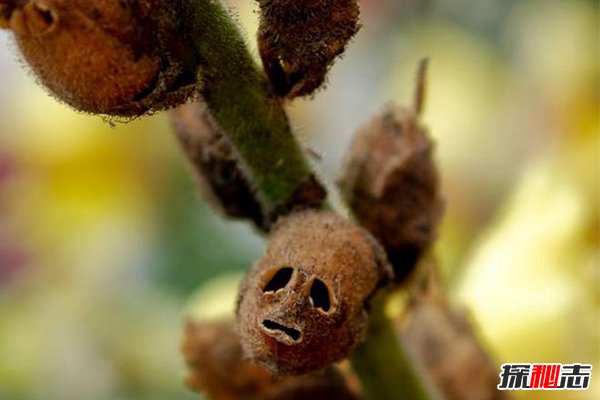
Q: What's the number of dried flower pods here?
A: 7